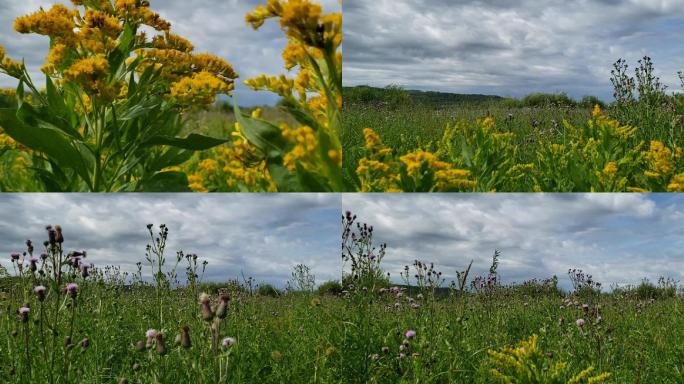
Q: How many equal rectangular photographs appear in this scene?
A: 4